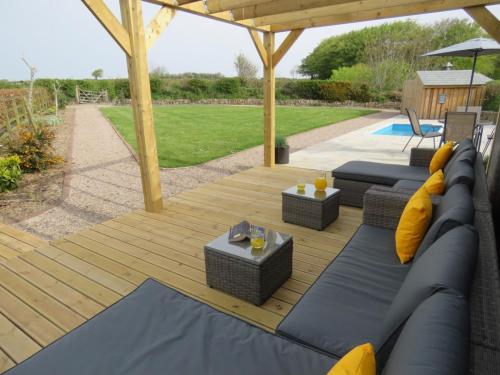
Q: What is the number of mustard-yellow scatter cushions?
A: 4